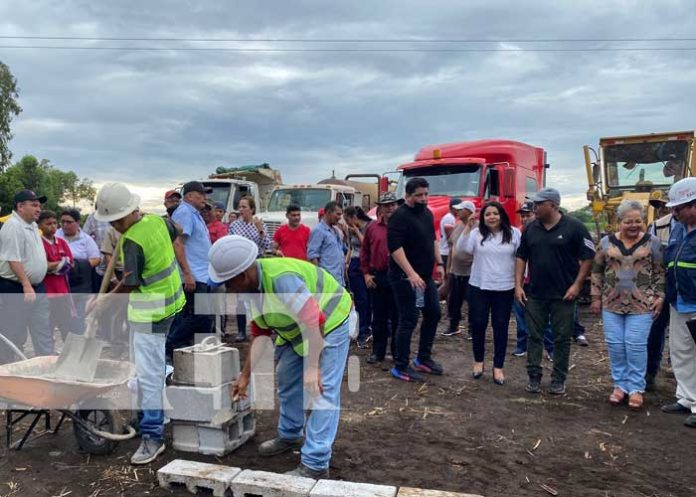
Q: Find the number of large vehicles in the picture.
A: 4